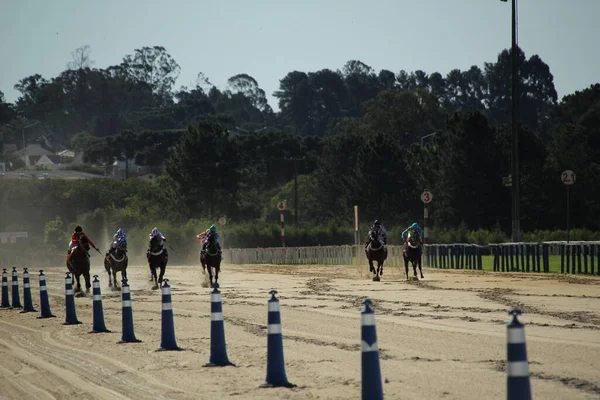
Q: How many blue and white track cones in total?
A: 12